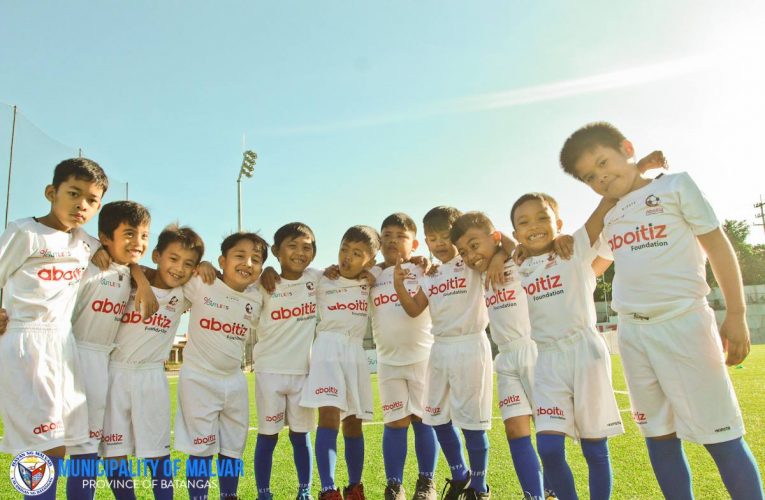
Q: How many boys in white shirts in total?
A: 11